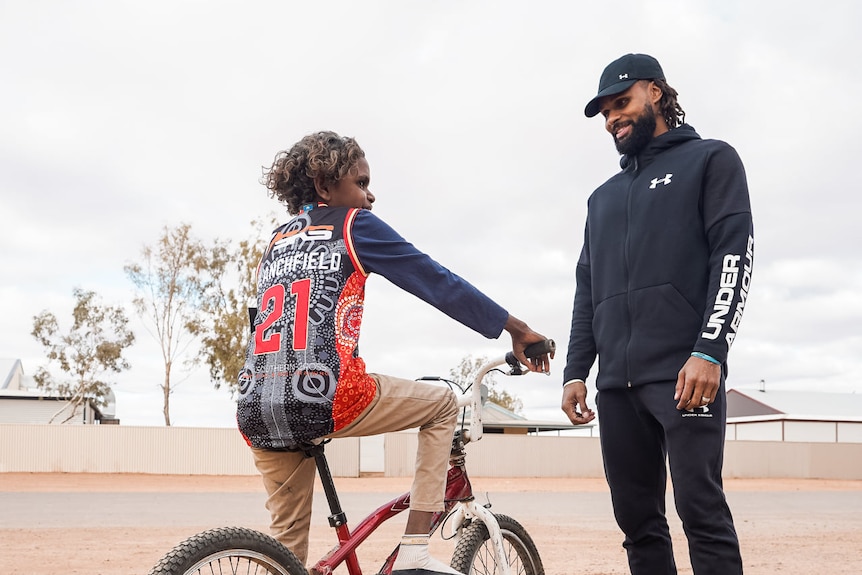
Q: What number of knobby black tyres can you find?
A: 2